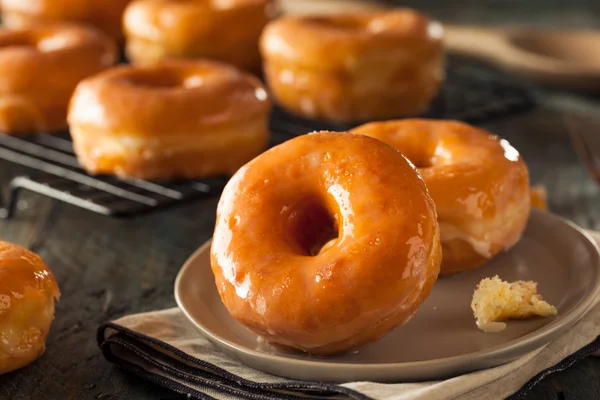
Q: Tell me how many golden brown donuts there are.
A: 8